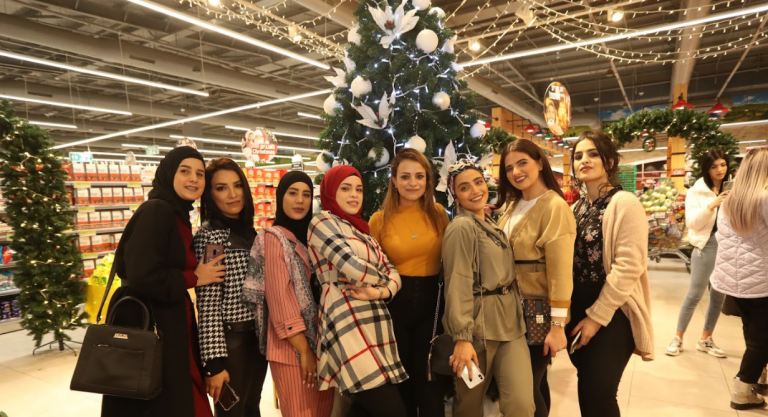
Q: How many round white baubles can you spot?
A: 11